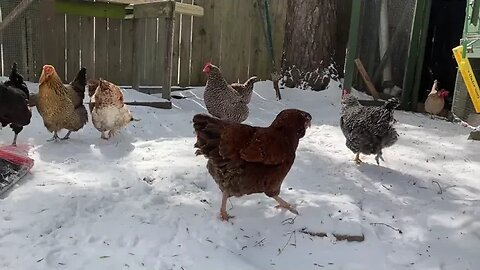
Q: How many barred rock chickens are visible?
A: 2